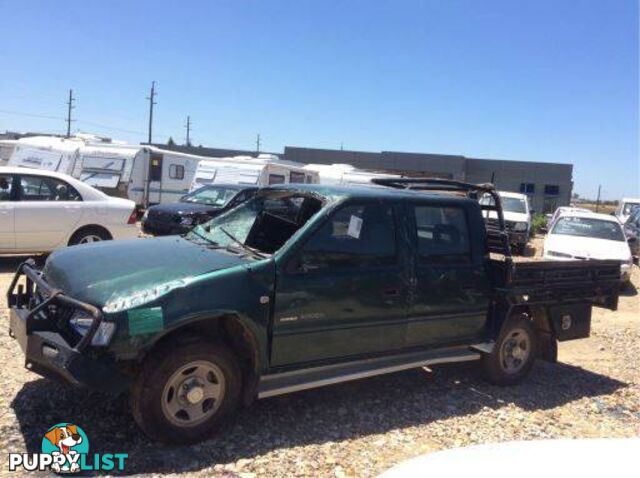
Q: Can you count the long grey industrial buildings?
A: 1